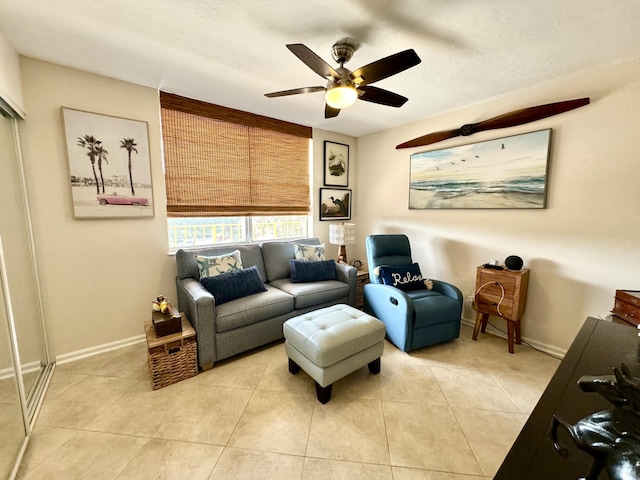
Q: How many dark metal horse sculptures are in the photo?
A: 1